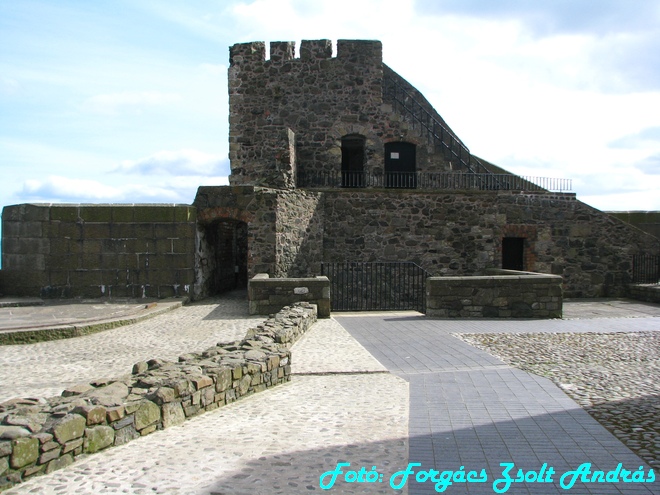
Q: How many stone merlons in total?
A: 4